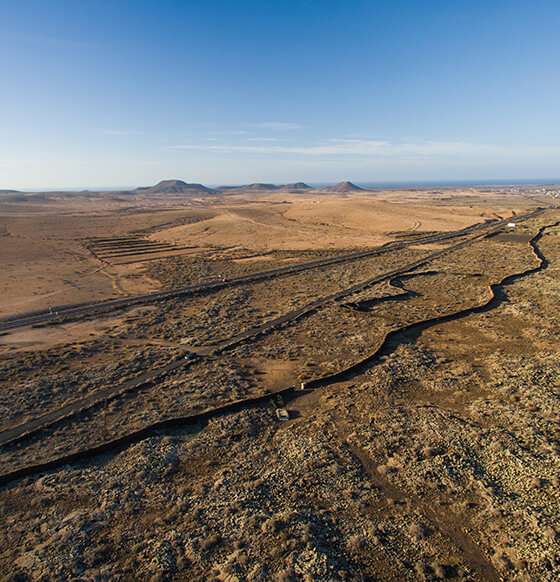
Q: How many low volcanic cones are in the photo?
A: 4